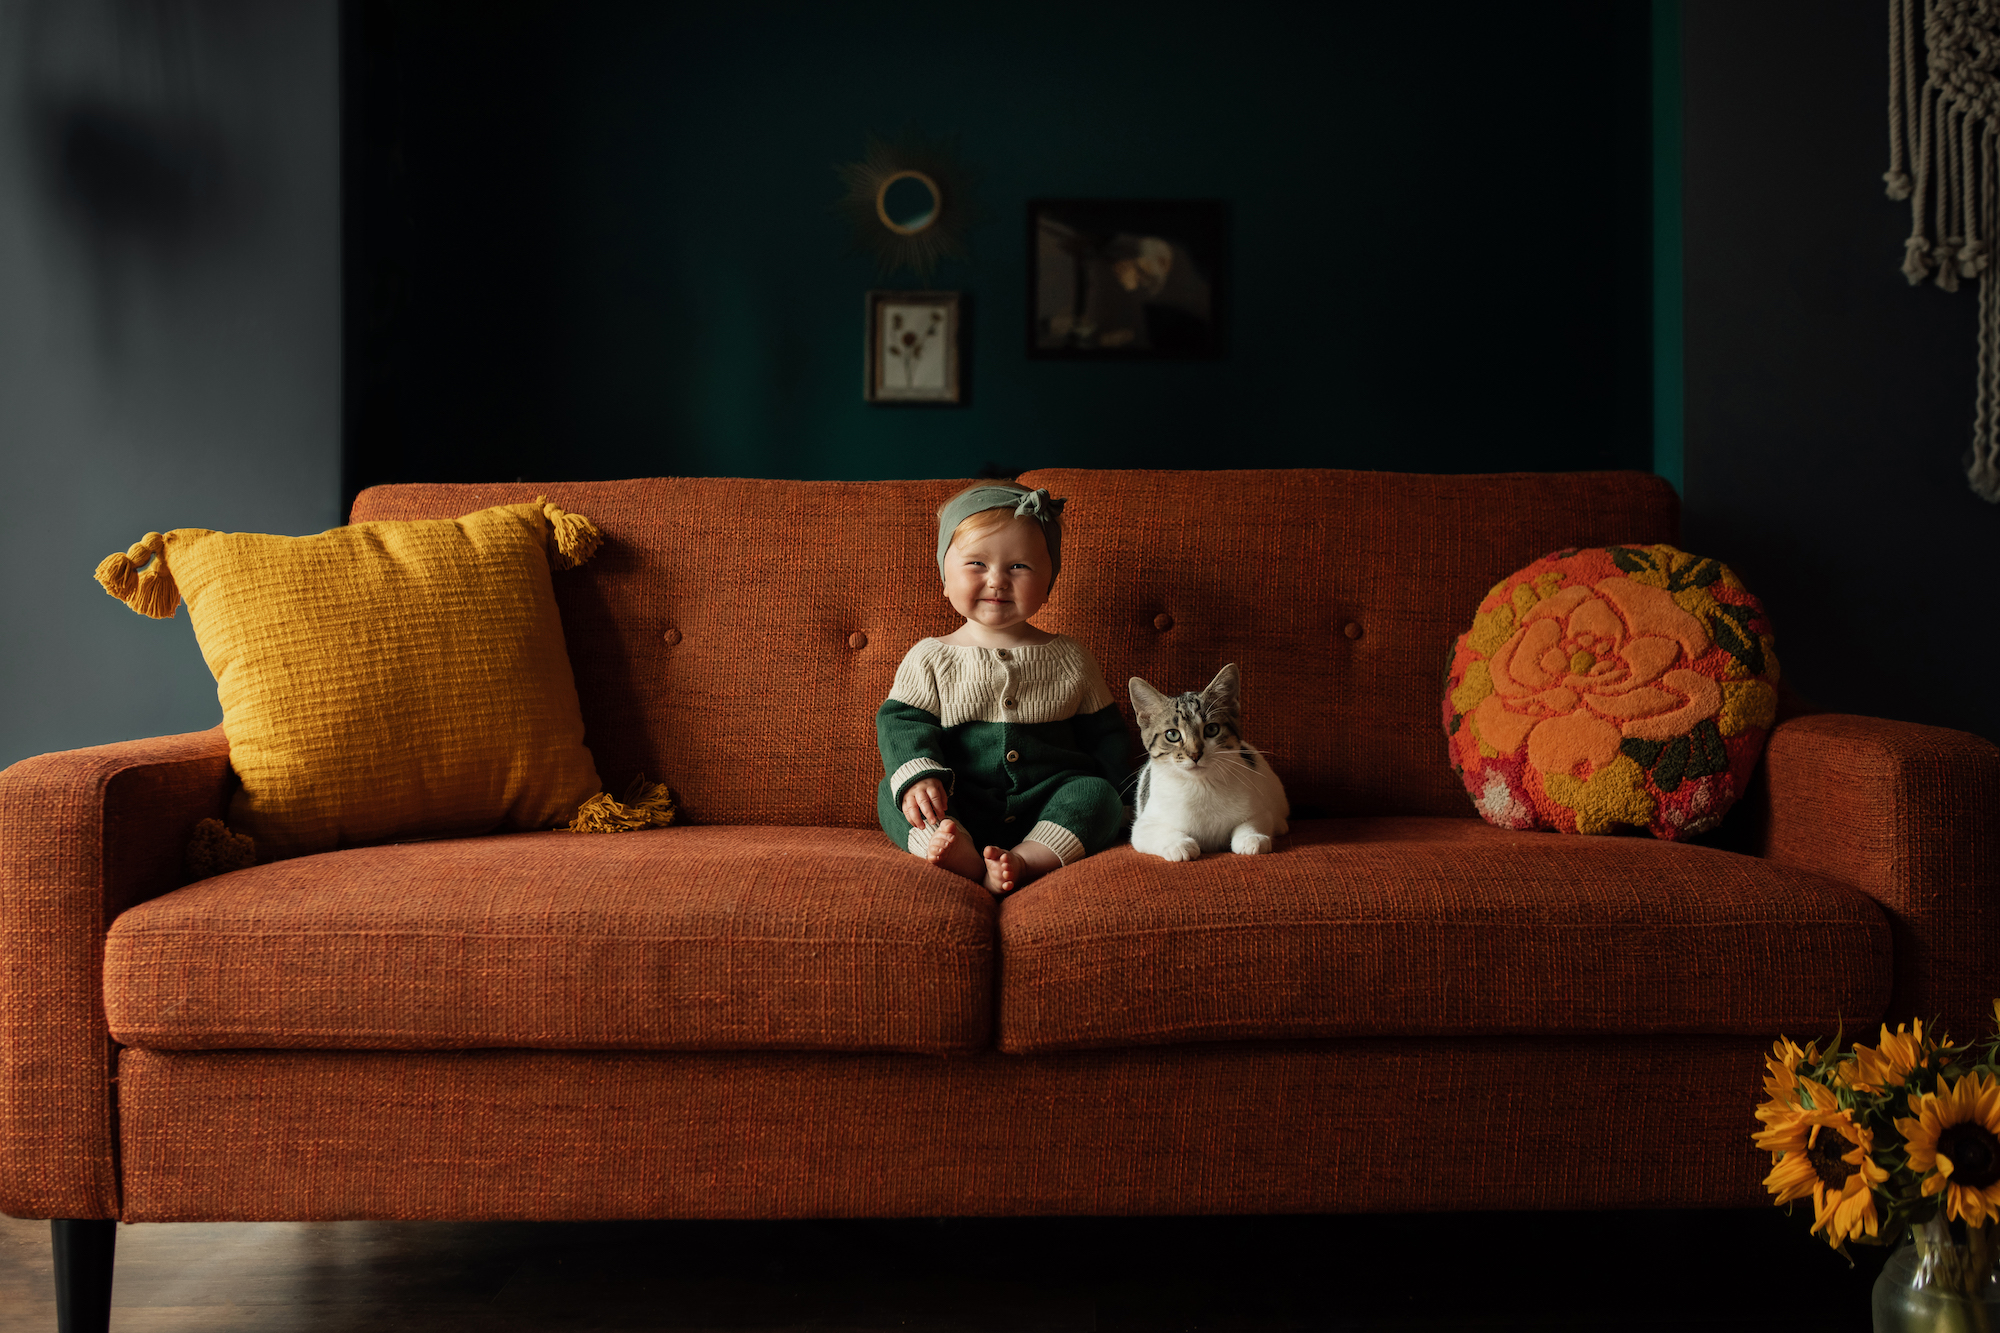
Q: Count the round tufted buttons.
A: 4